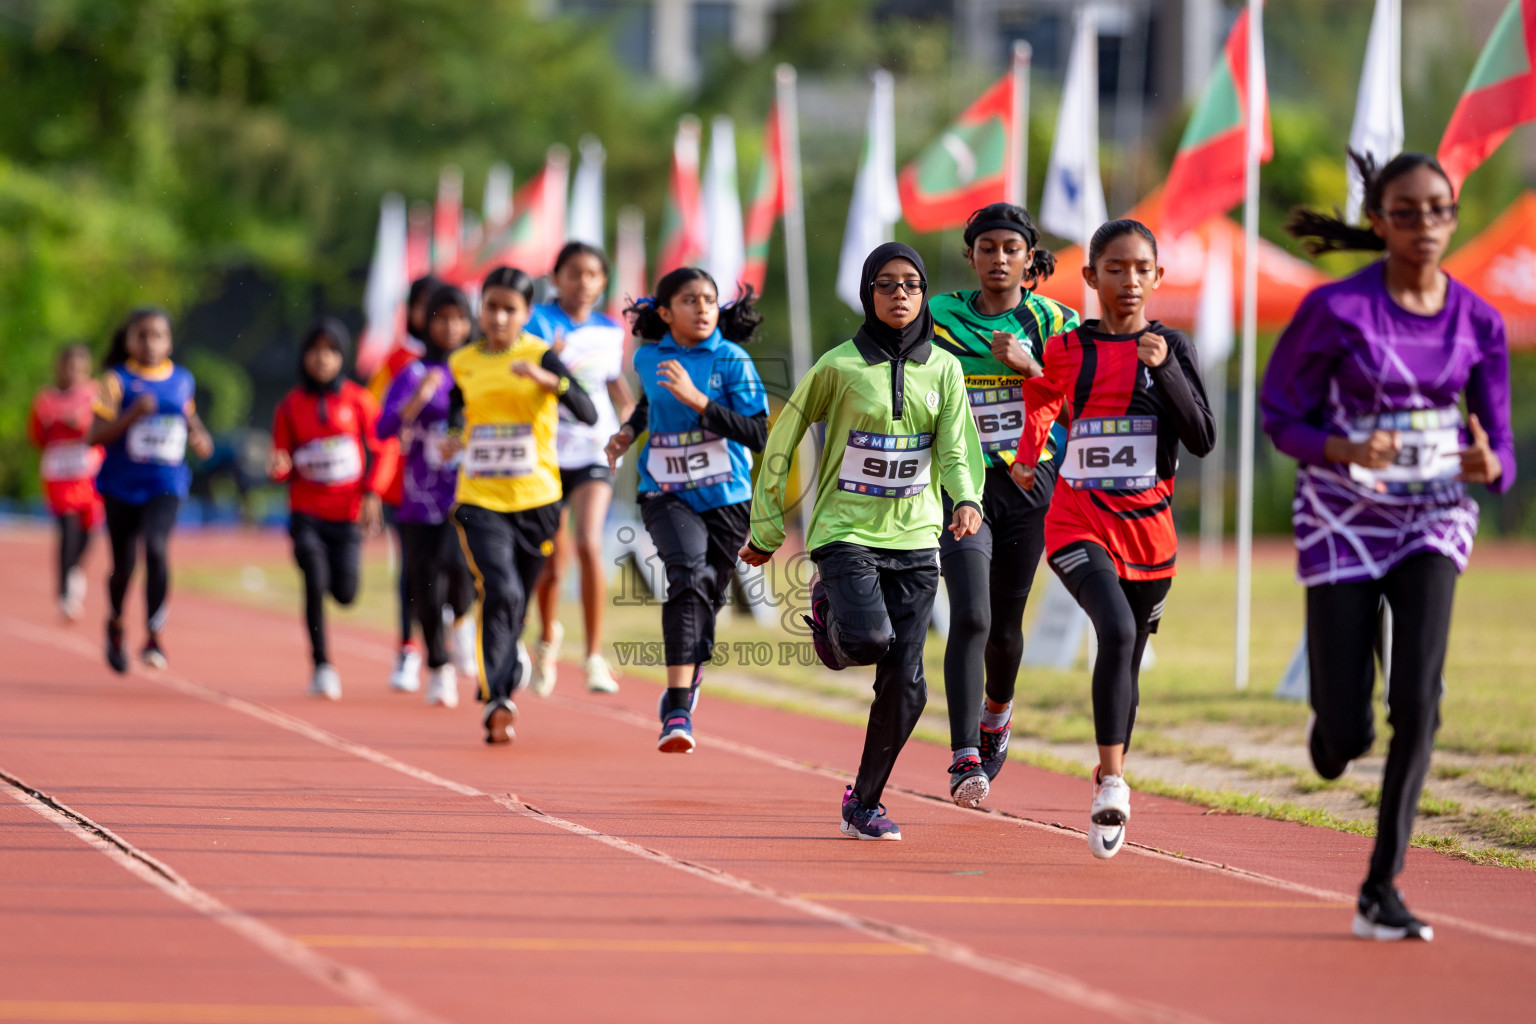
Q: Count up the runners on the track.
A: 12